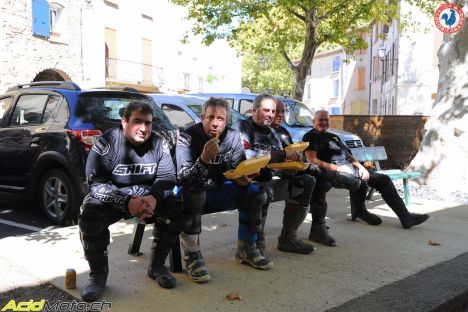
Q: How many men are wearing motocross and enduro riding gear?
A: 5